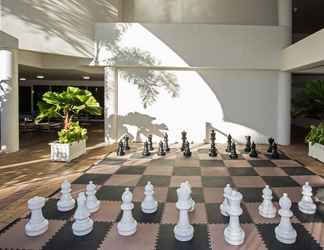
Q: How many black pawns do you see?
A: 8